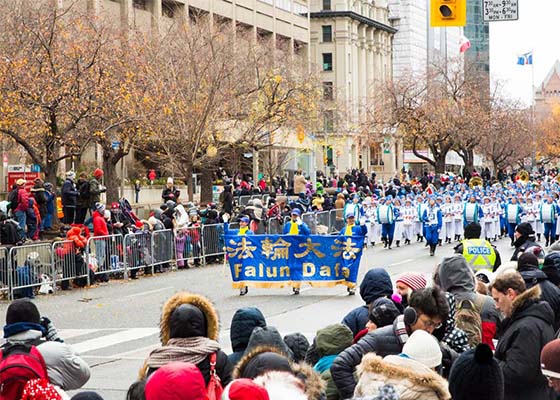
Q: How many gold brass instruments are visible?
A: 3